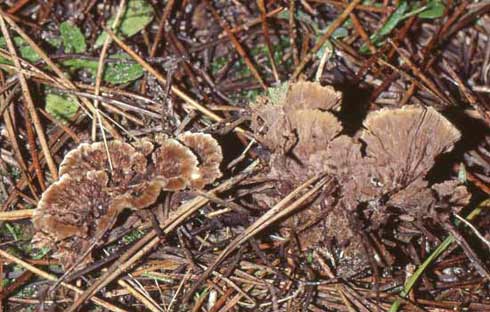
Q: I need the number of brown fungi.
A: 2